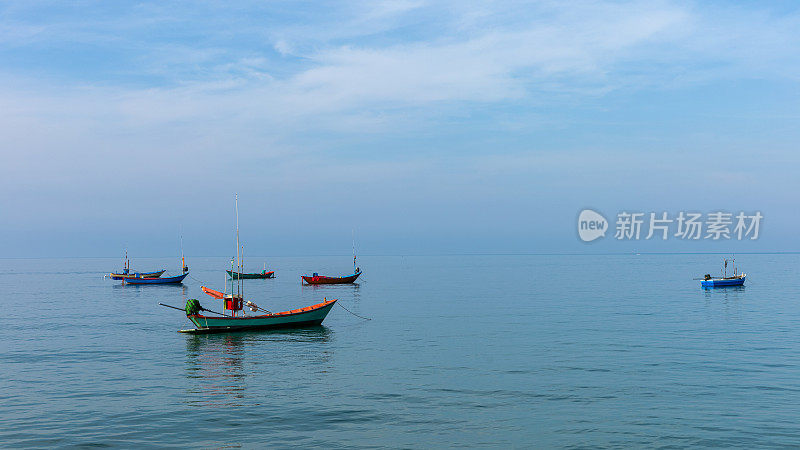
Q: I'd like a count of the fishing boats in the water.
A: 6